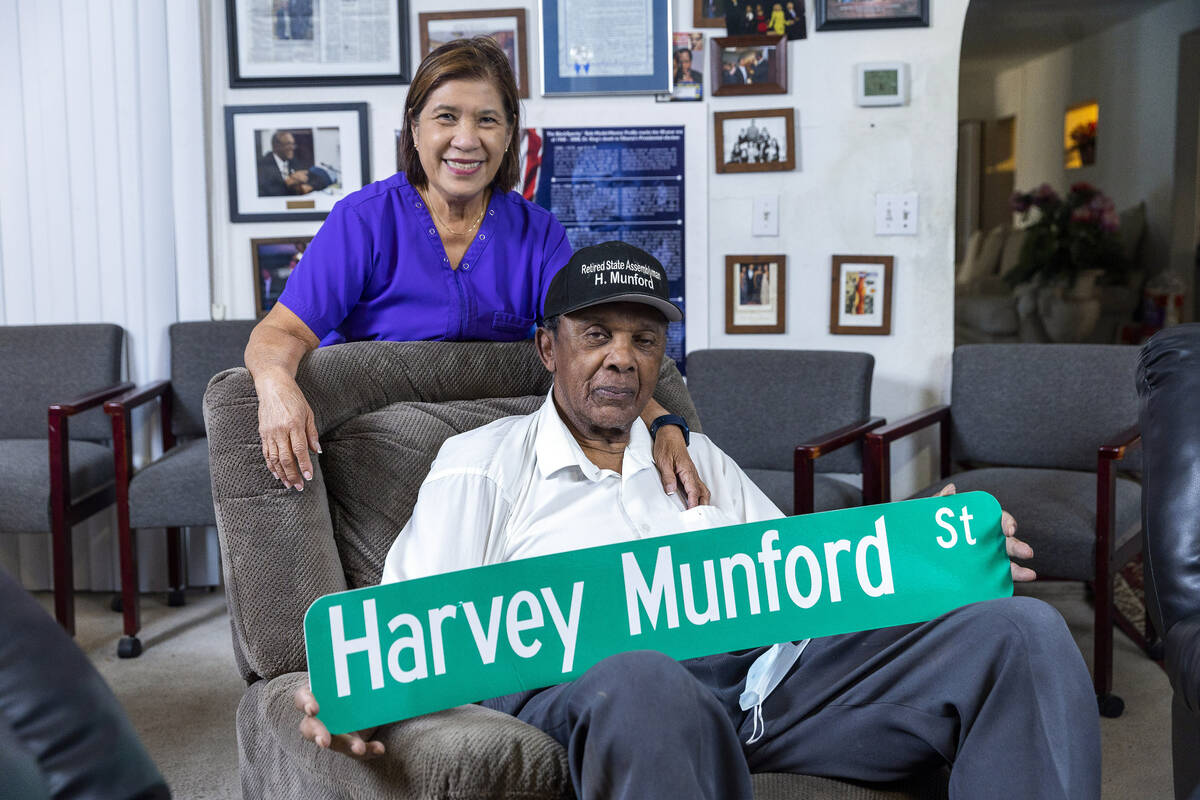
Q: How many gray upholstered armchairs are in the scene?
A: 4